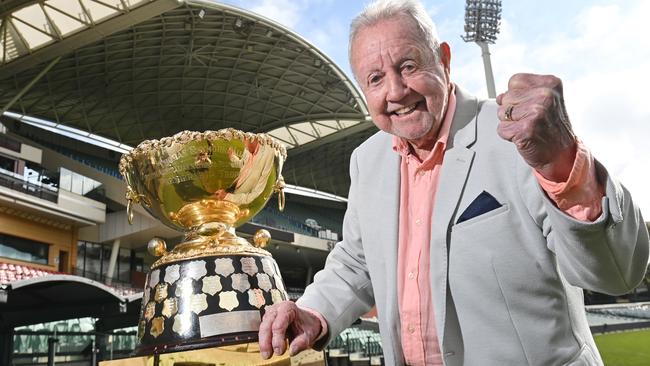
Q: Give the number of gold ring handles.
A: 2